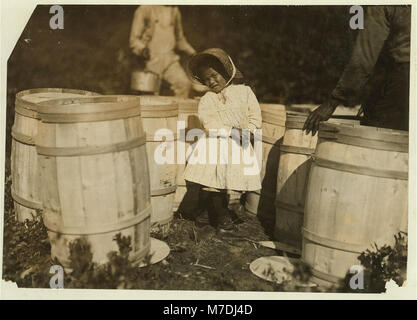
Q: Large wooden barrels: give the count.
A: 7